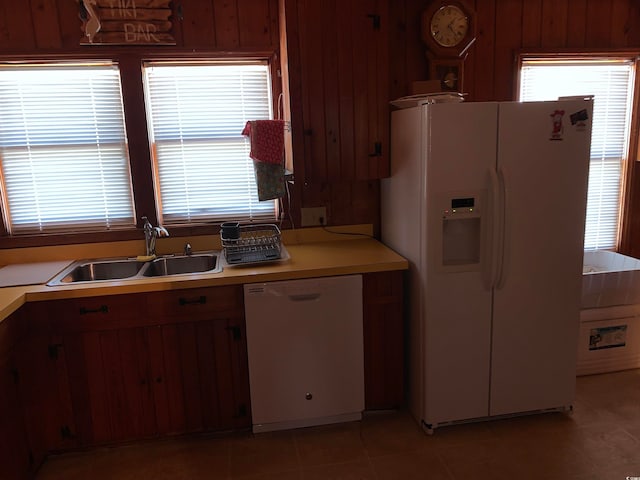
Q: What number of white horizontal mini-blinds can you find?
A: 3